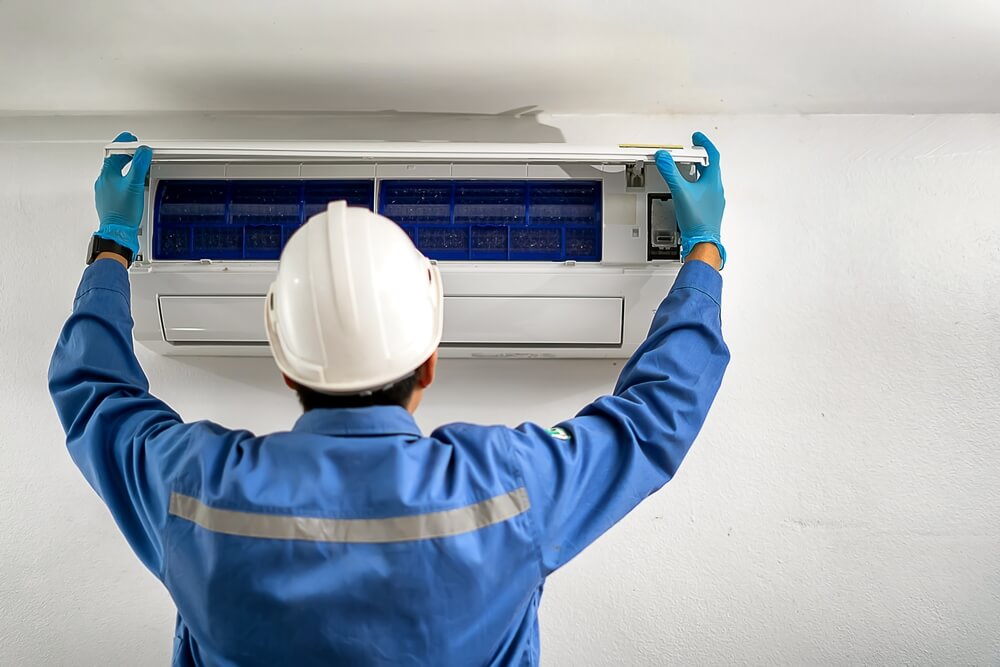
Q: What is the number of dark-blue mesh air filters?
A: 2